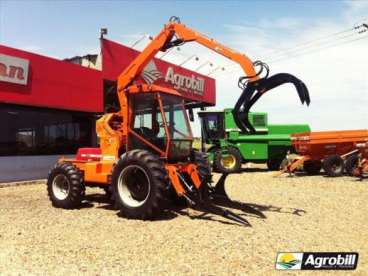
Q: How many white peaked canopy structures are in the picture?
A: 0